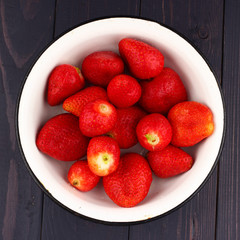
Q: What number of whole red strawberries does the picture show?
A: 15